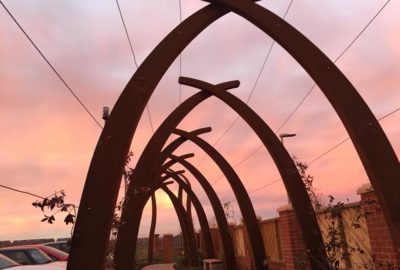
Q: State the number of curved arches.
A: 6